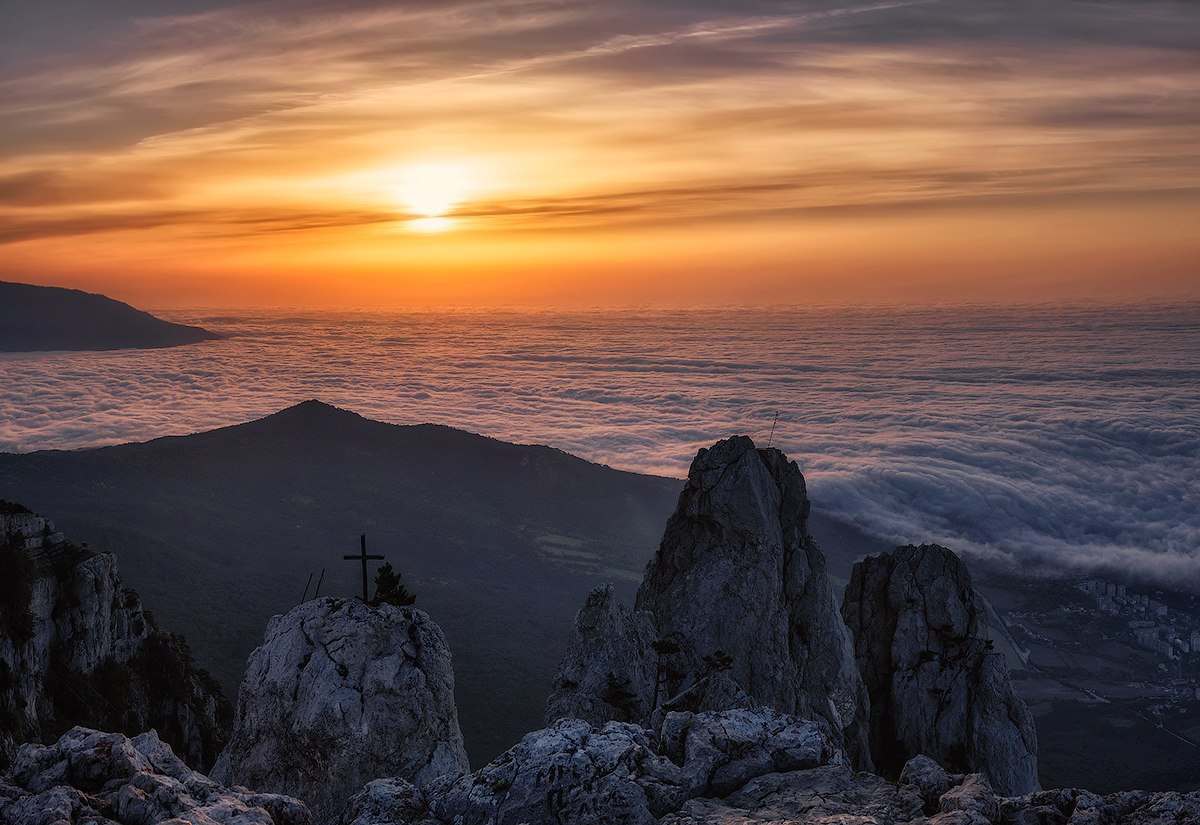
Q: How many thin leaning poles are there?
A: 3